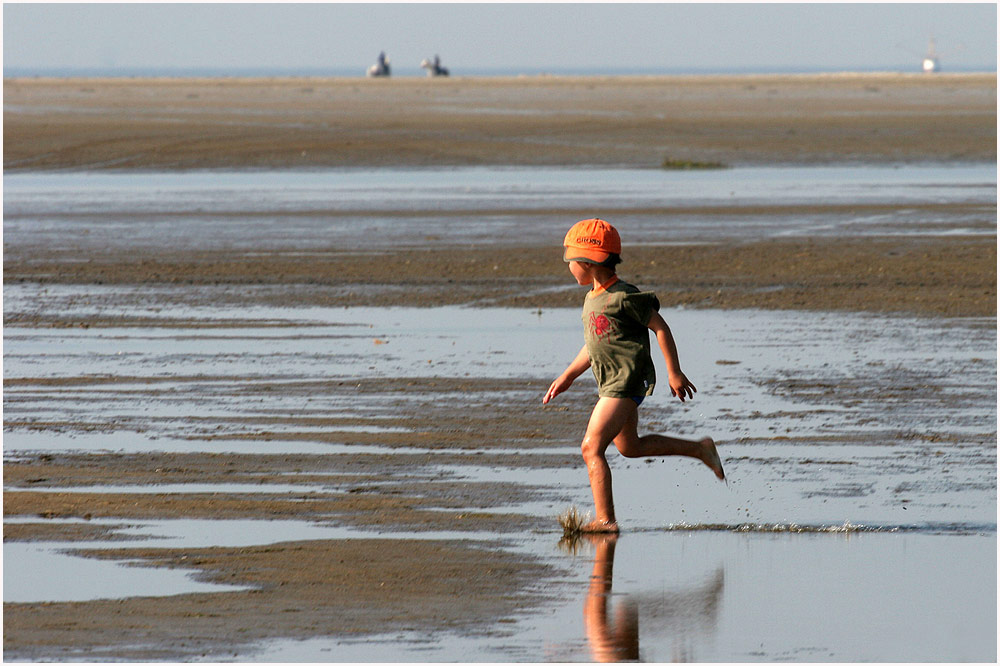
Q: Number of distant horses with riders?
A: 2